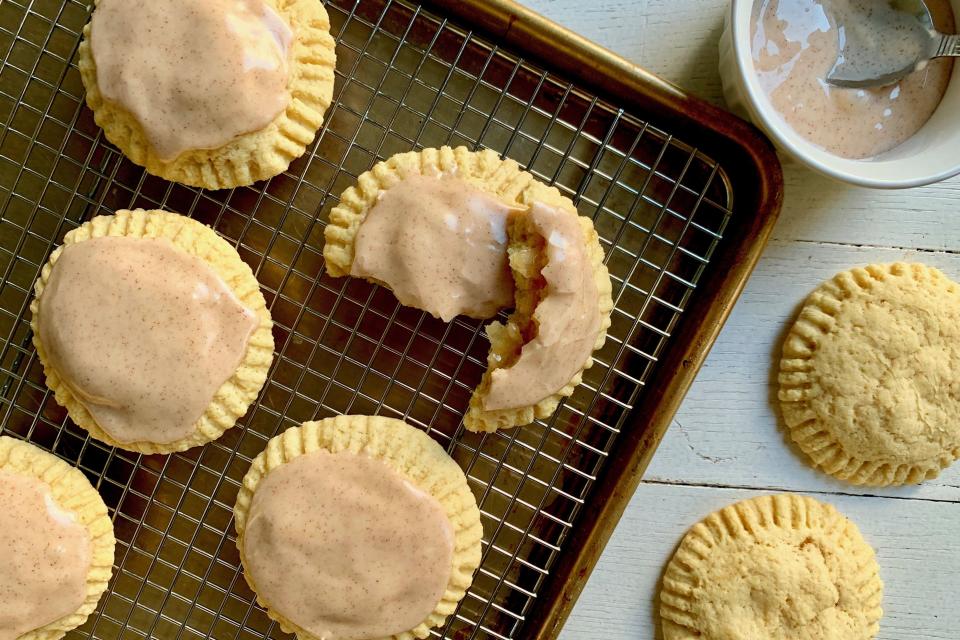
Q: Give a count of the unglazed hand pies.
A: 2